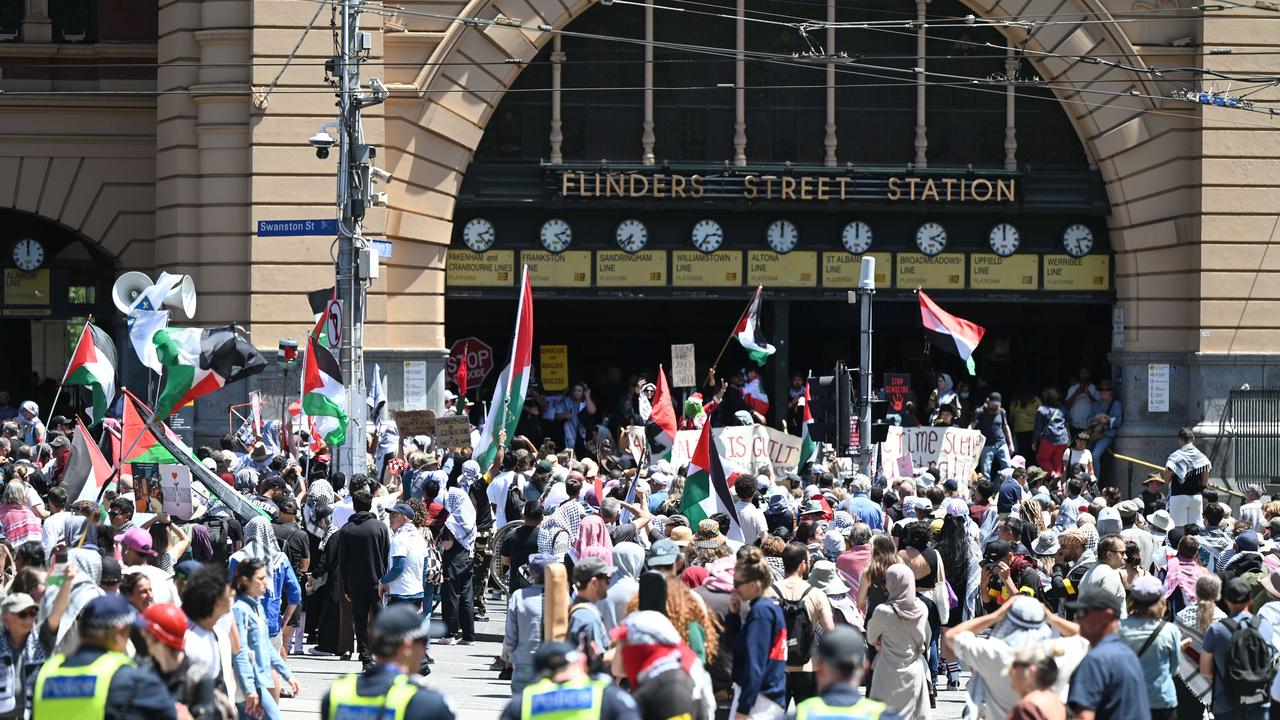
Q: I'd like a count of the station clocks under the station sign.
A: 9